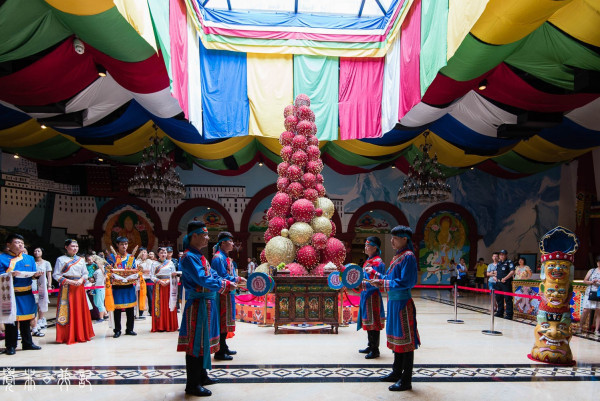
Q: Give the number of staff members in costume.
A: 8